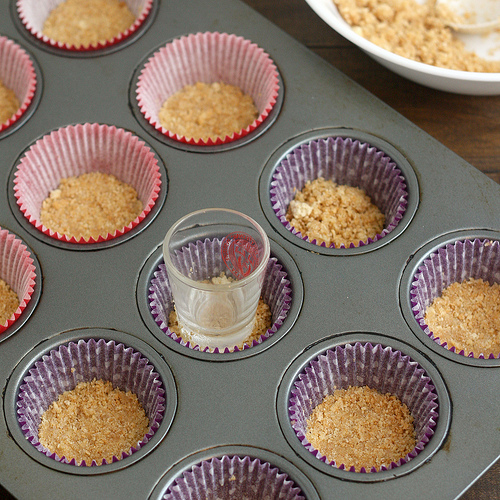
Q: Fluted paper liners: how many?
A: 11